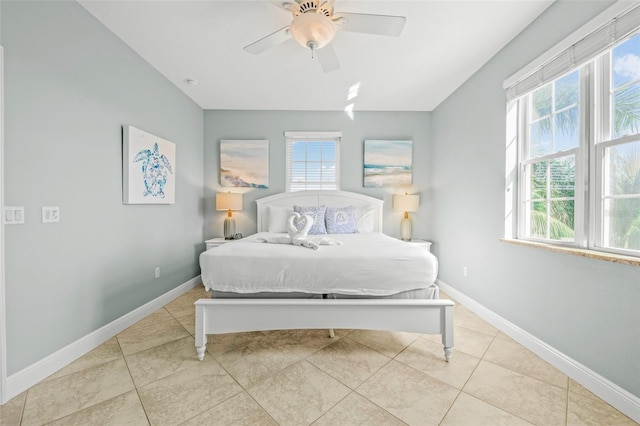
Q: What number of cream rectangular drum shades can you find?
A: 2